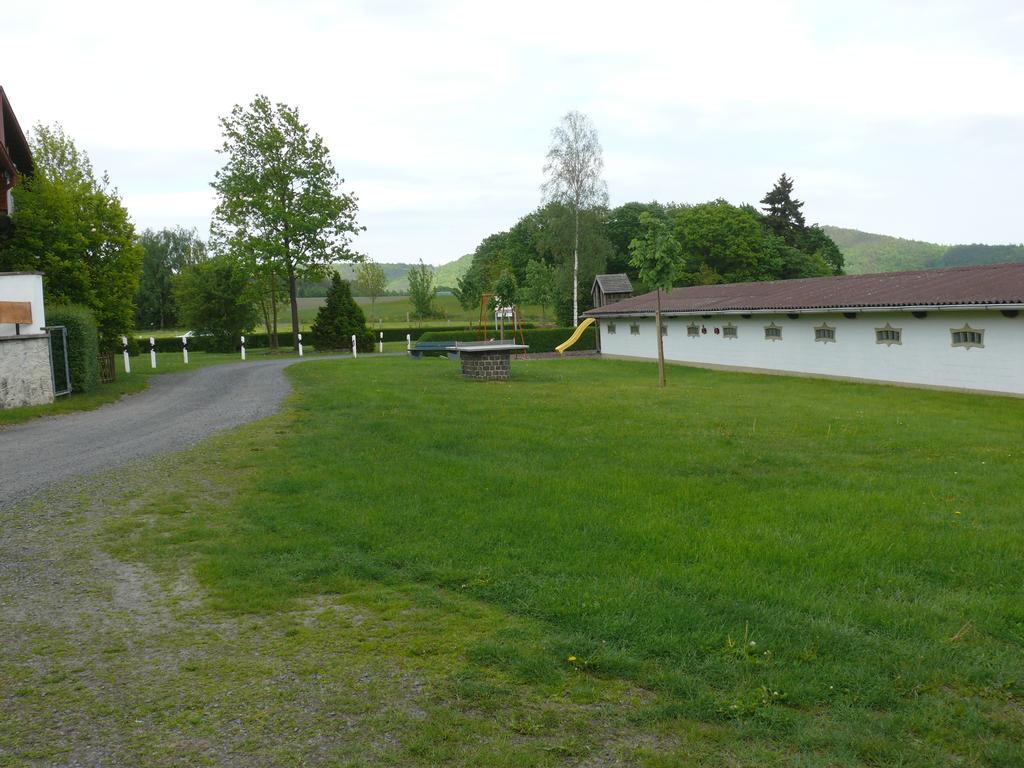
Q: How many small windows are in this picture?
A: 9